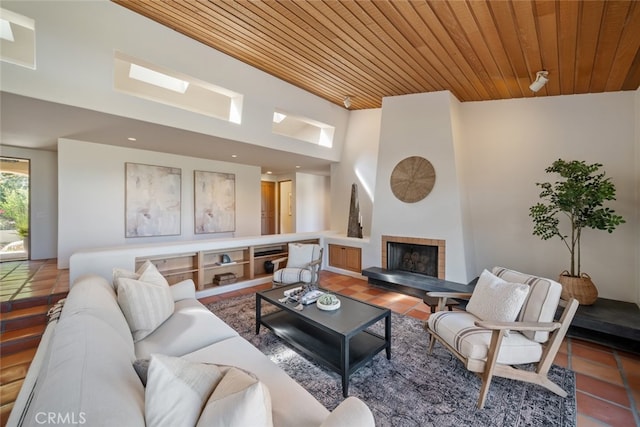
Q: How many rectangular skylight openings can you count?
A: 3